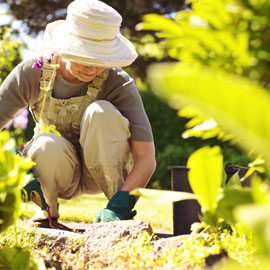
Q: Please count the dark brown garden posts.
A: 2